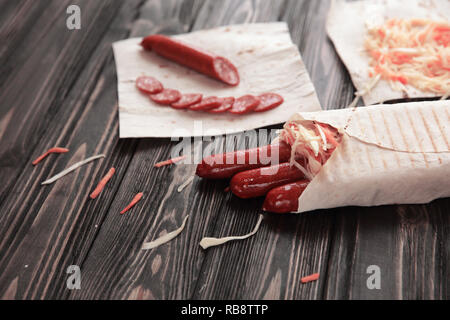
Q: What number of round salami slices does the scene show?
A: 7